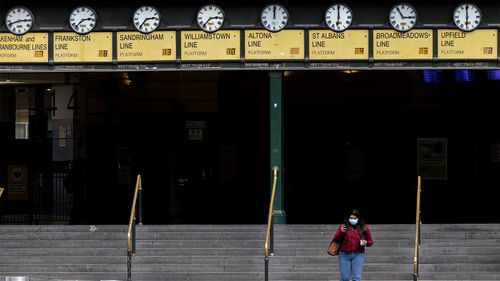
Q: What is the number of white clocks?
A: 8